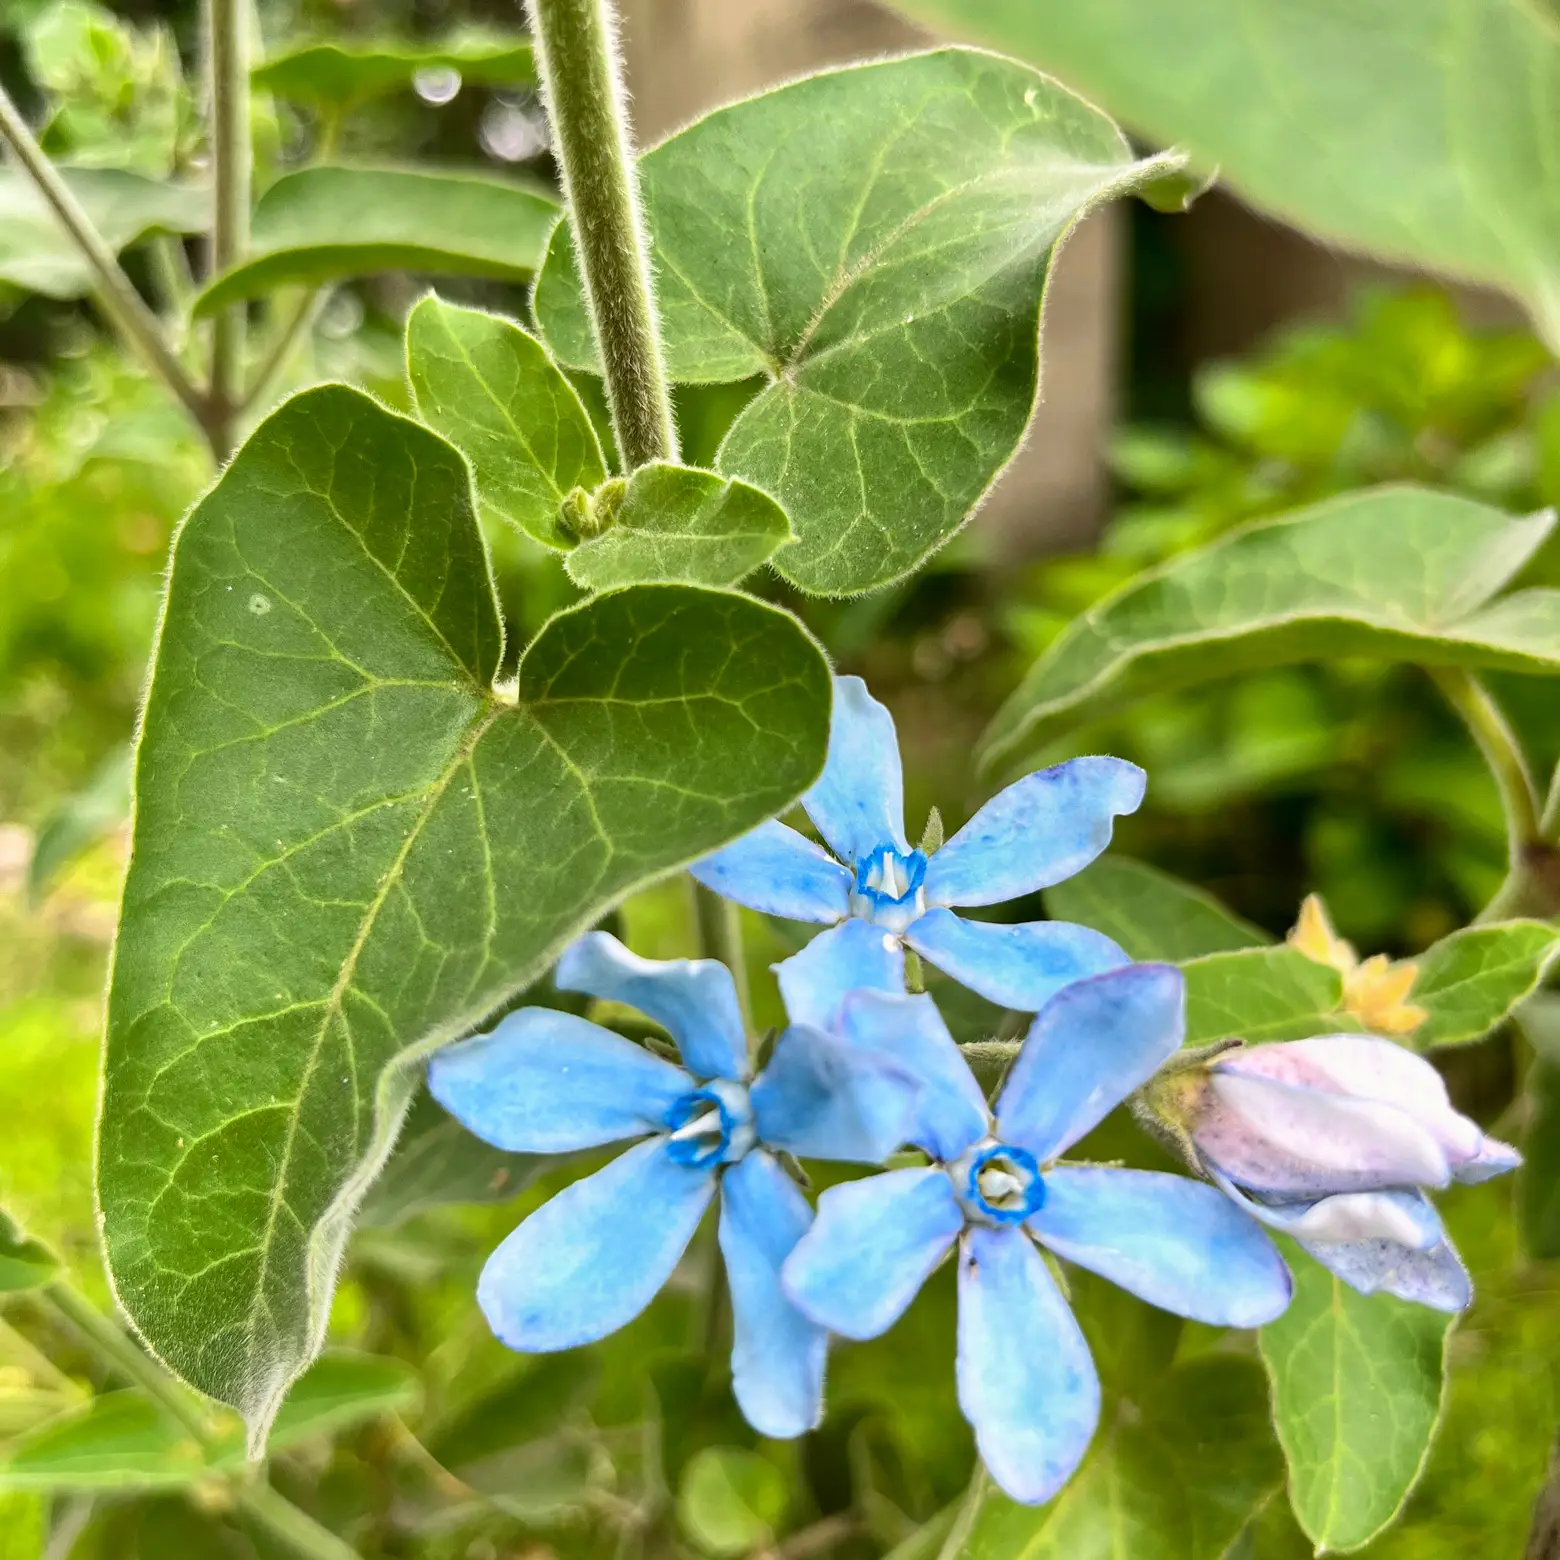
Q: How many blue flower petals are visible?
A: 15